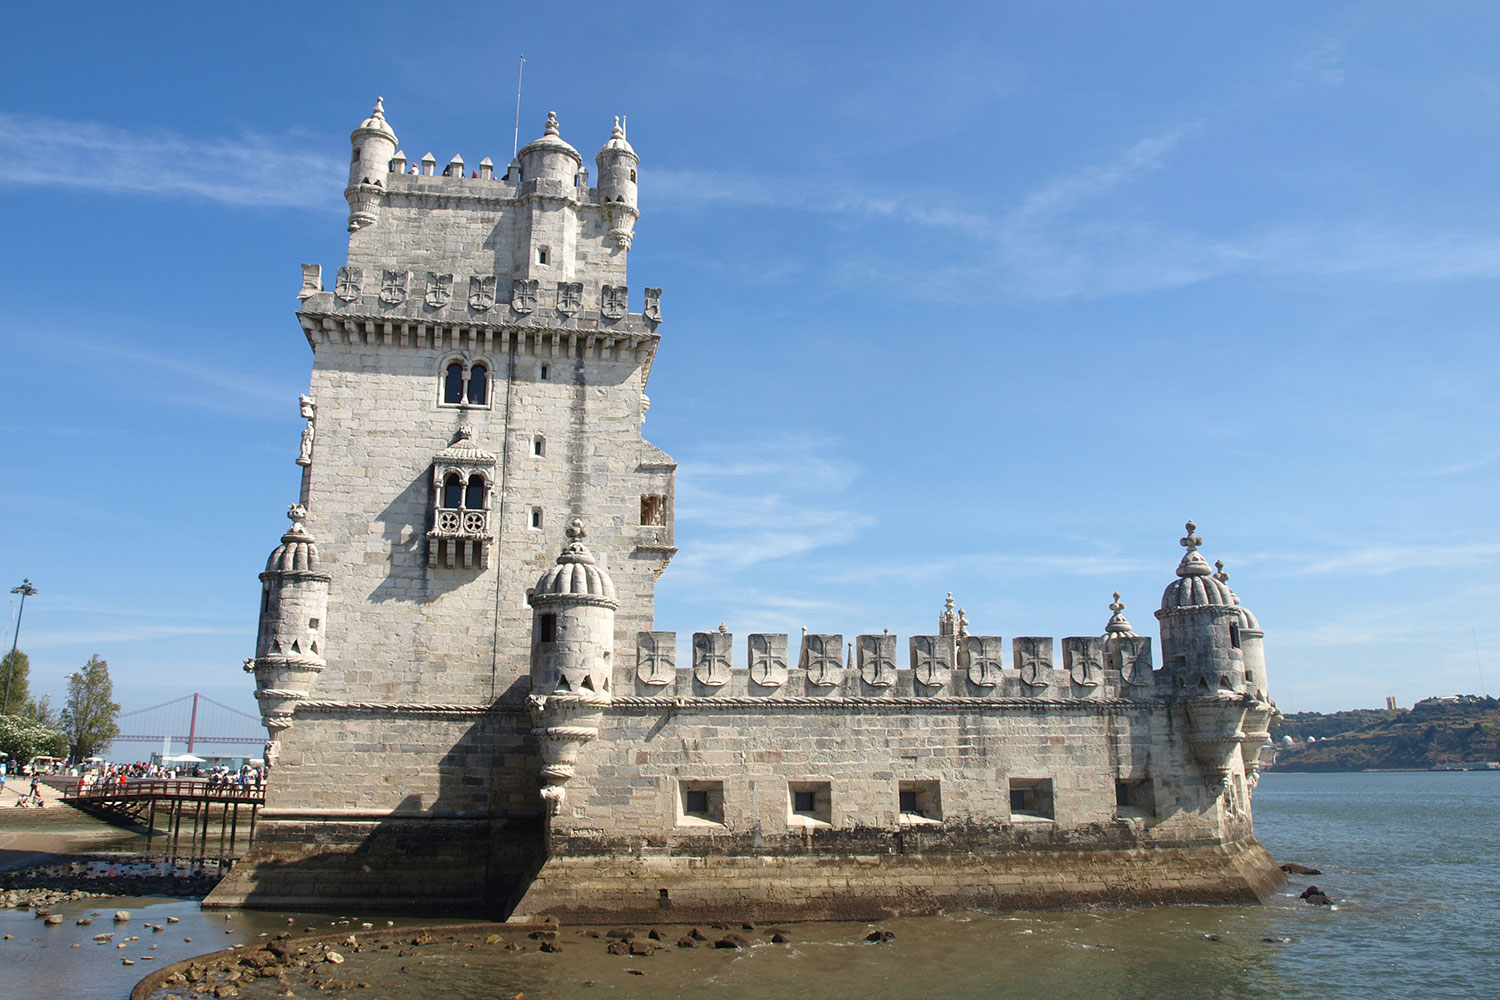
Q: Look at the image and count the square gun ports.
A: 5